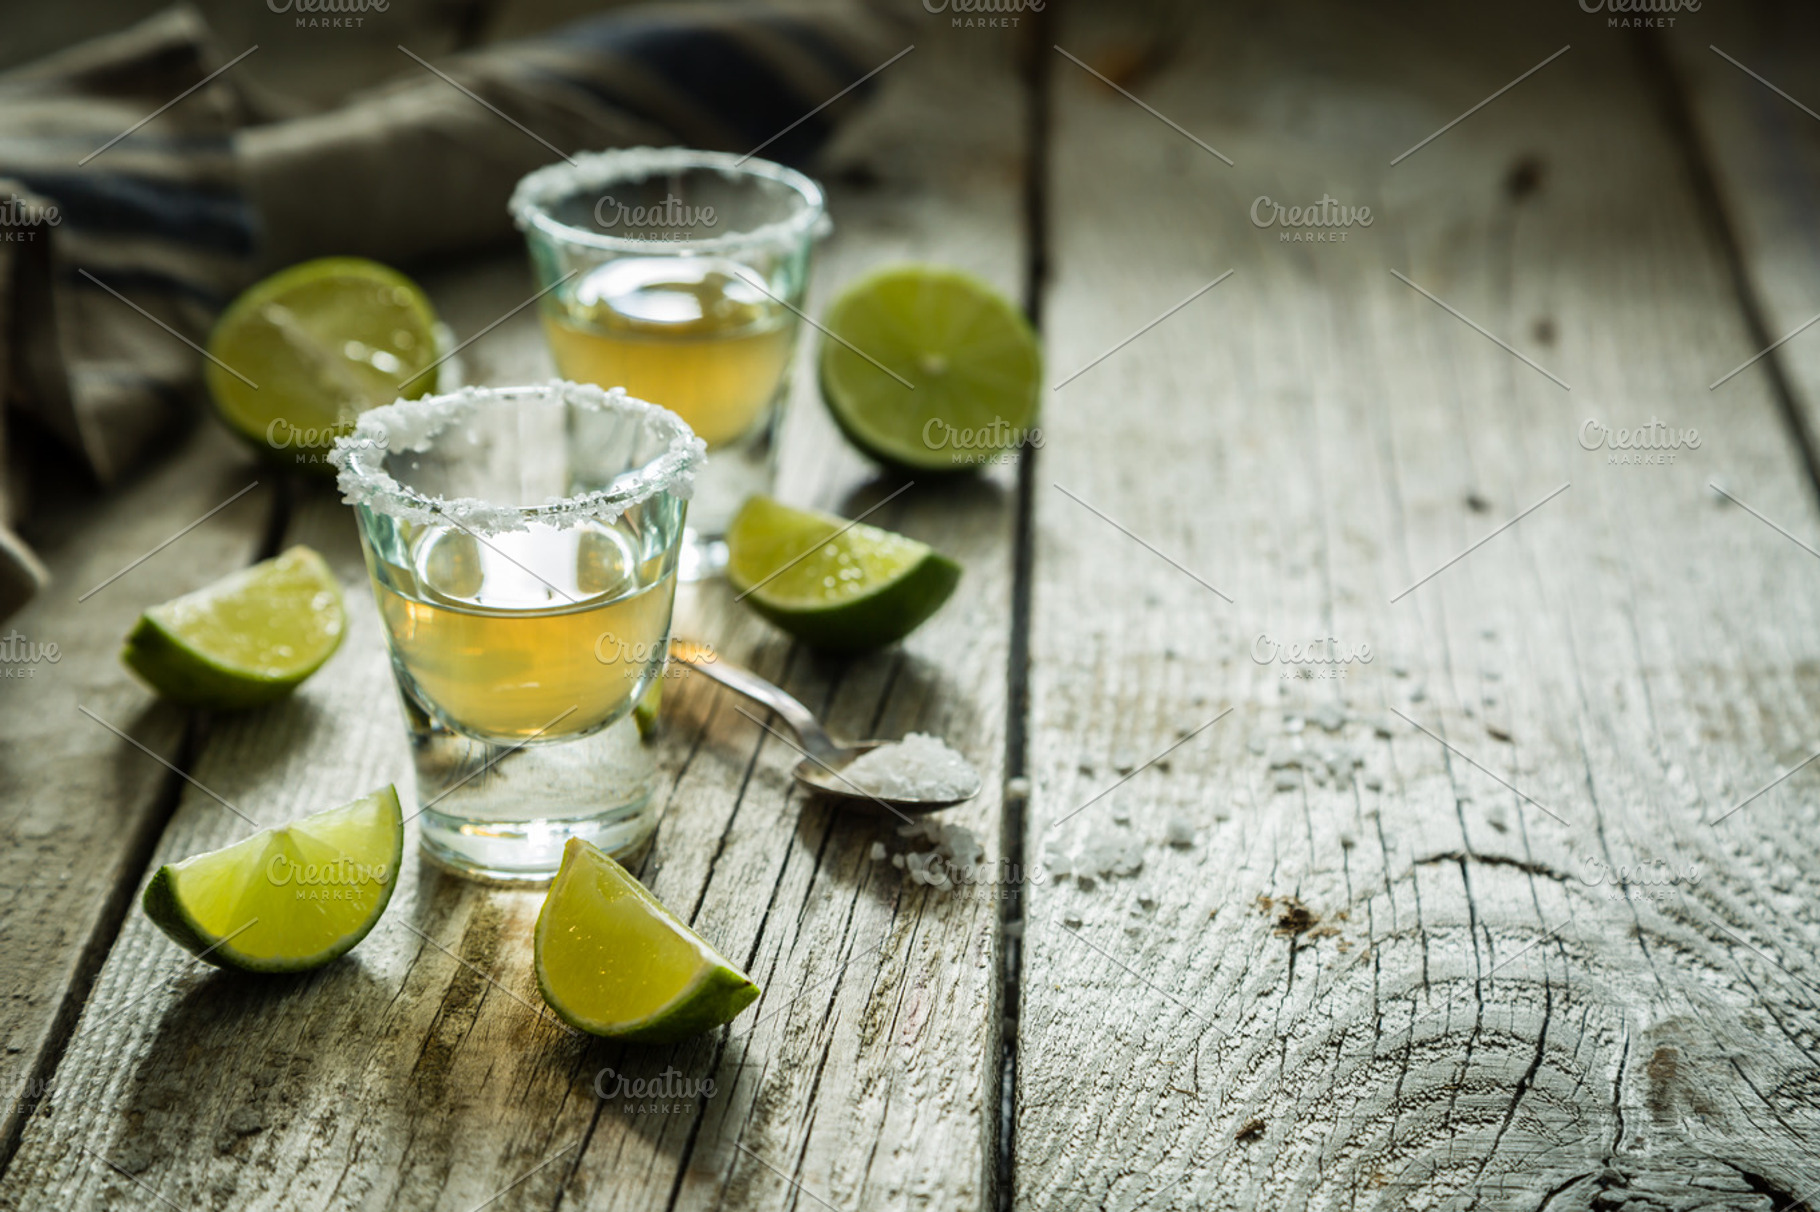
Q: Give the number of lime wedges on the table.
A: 4